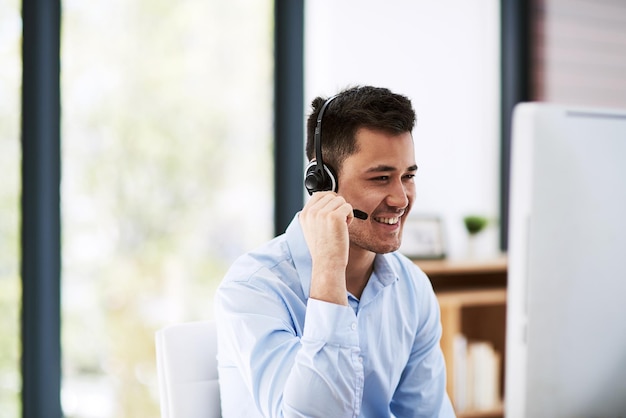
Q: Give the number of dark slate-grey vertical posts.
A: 3